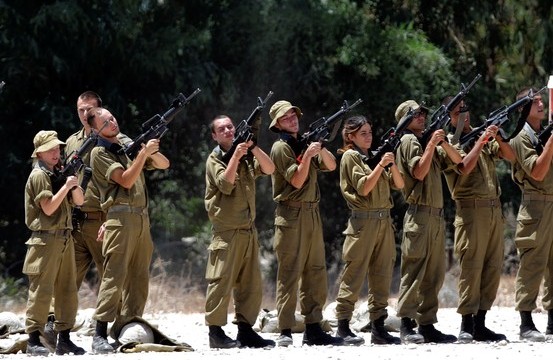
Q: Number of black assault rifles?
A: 8